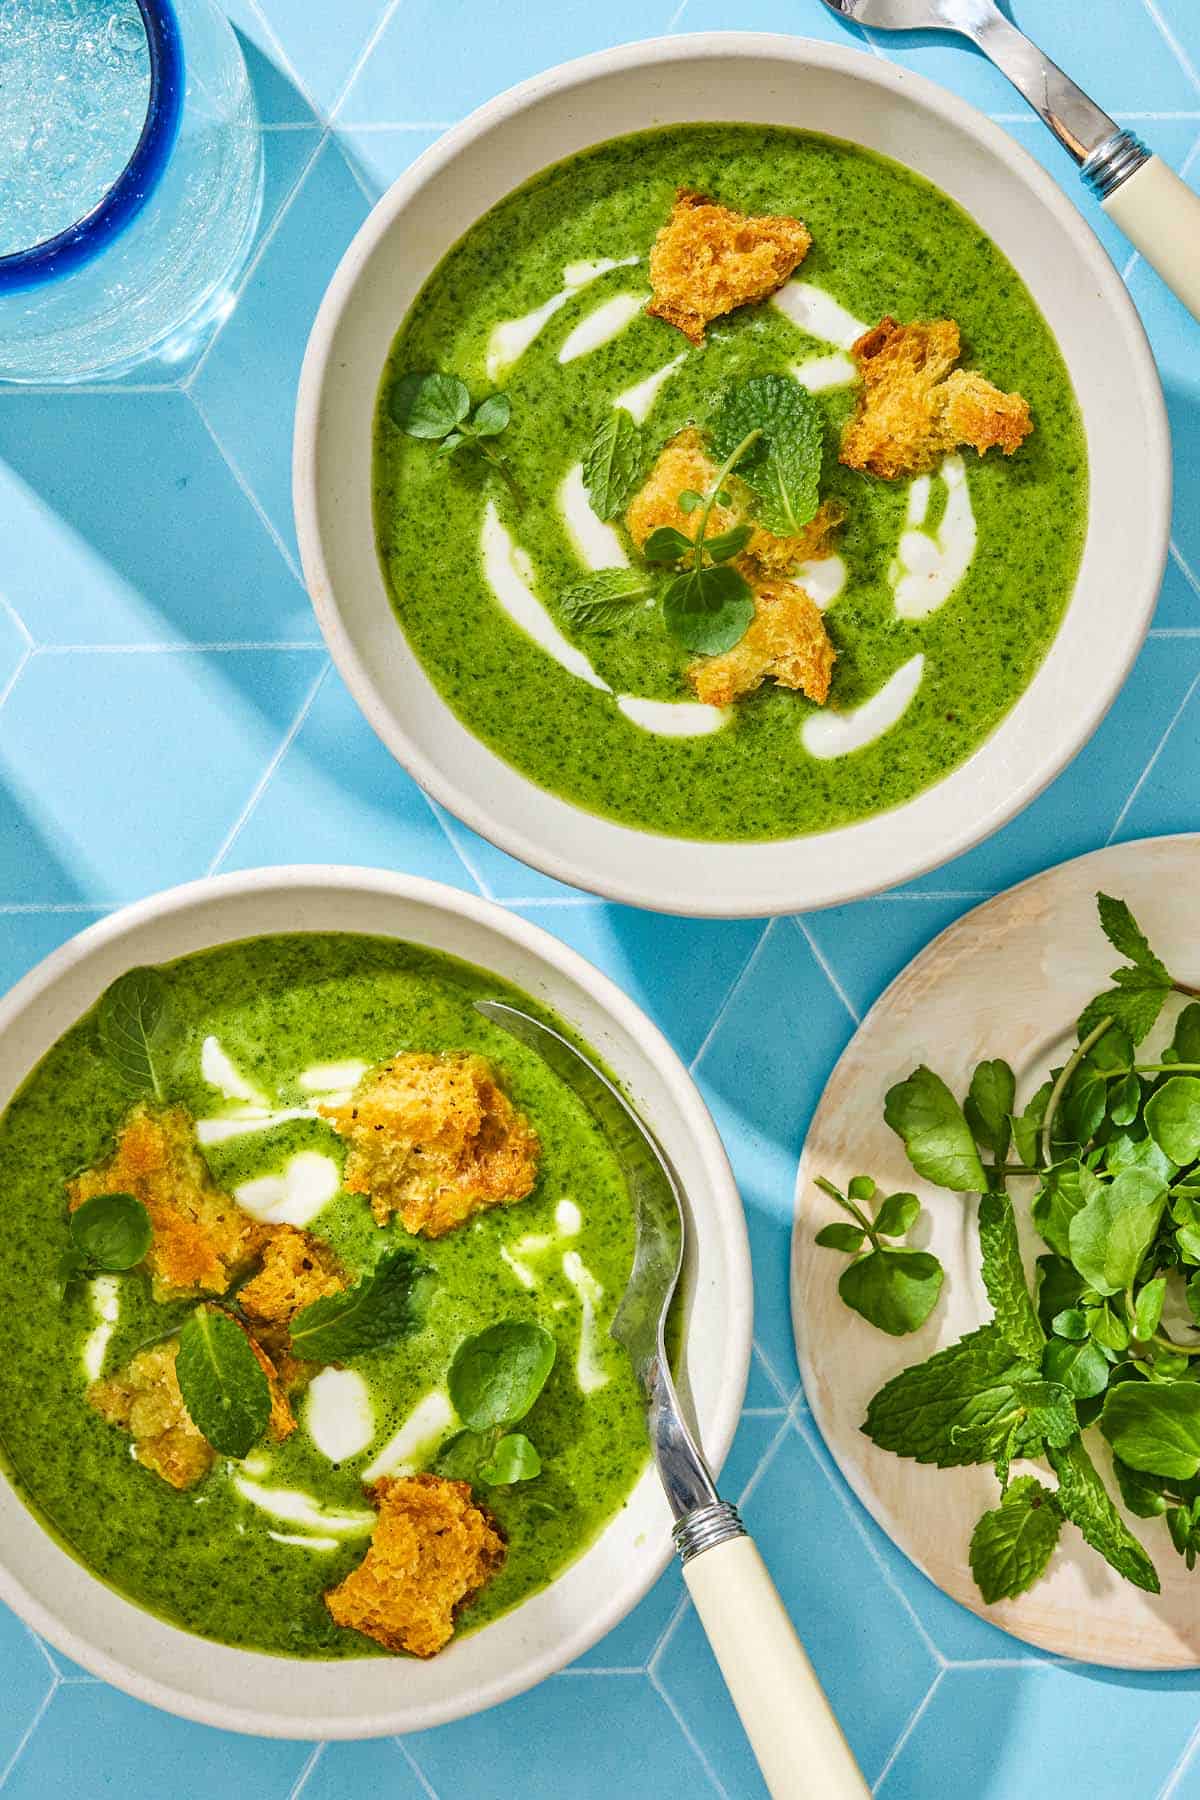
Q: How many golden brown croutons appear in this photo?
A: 9